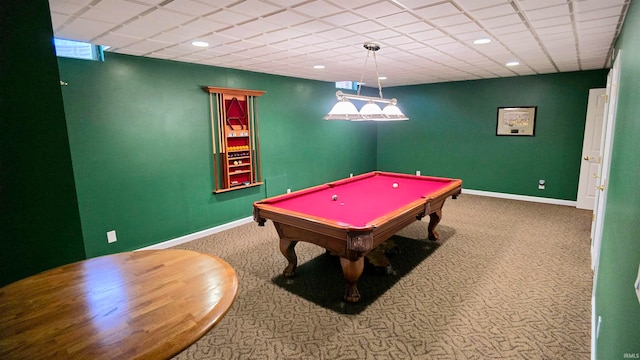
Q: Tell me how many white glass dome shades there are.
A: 3